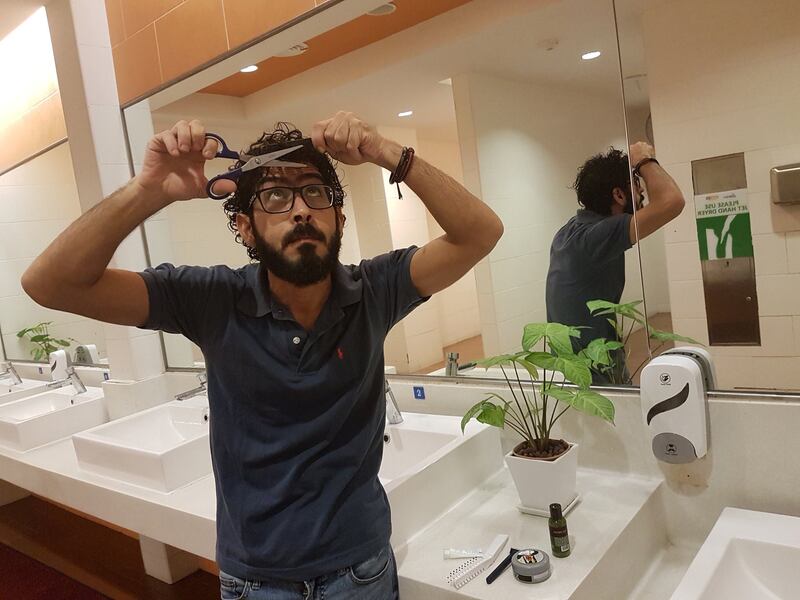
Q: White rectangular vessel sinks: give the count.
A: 5